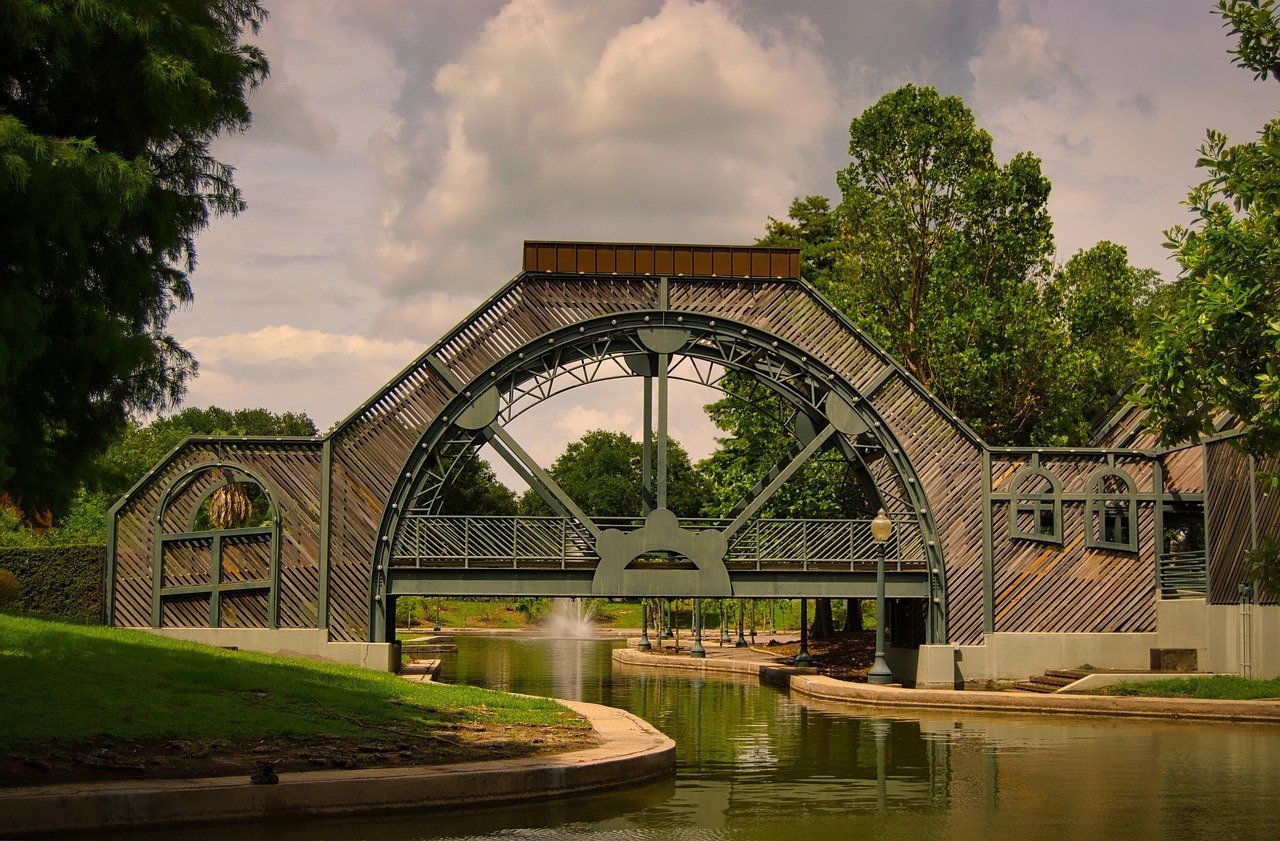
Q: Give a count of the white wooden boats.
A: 0